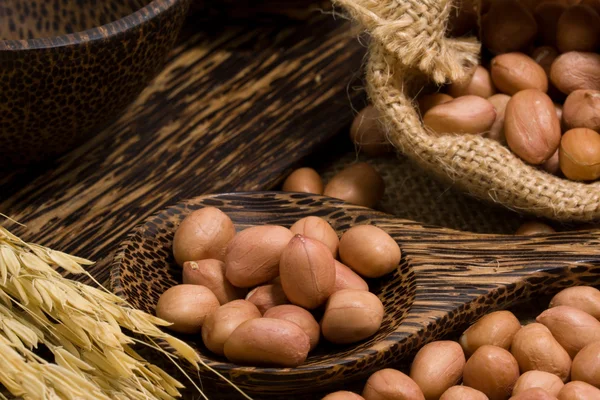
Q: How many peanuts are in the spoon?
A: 13